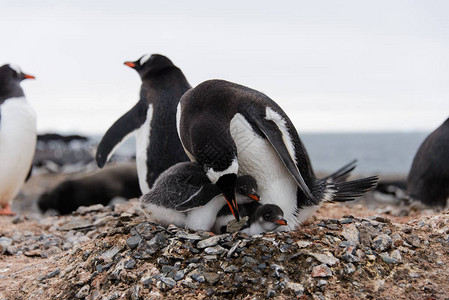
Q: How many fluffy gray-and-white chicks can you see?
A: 2